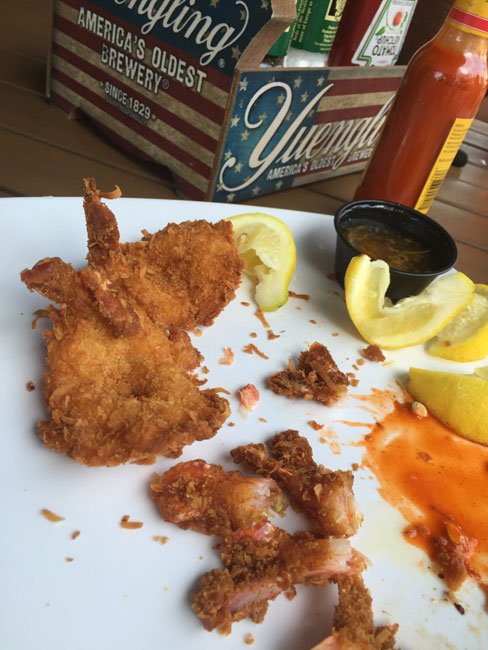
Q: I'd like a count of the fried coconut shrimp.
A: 2